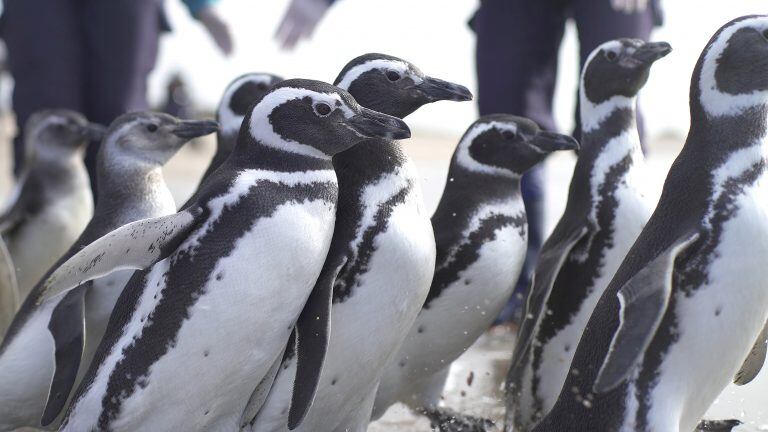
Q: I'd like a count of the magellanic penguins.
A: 8